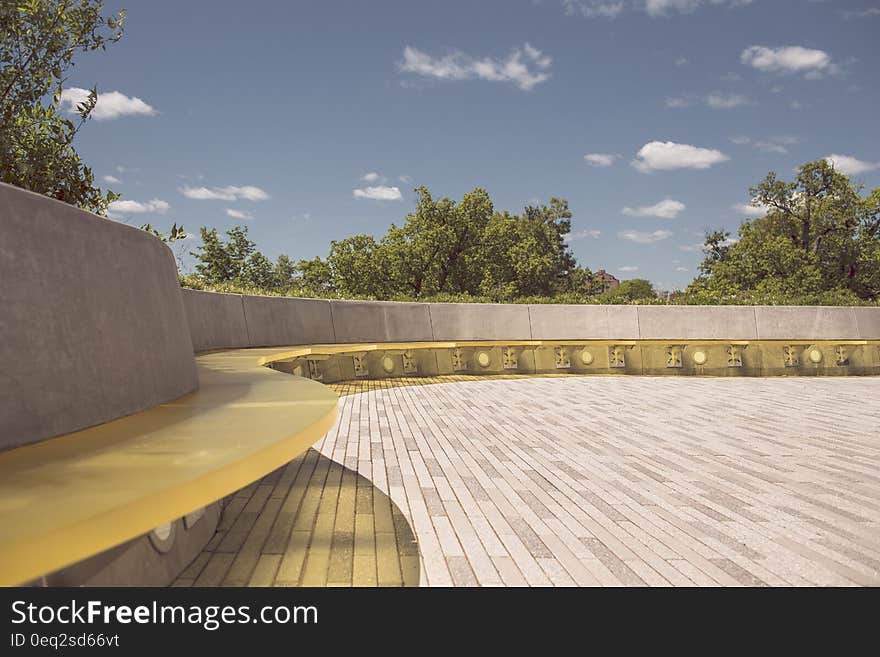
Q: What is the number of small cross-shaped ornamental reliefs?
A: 11